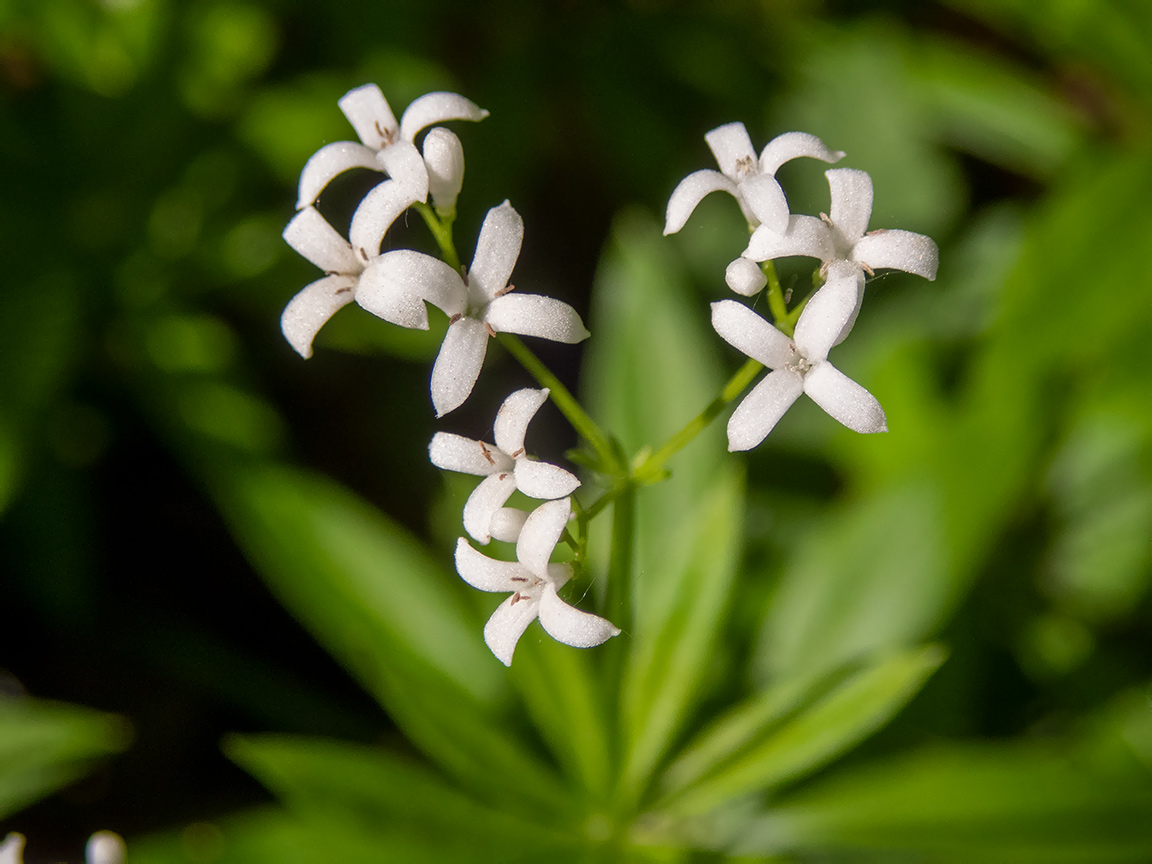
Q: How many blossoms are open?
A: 8